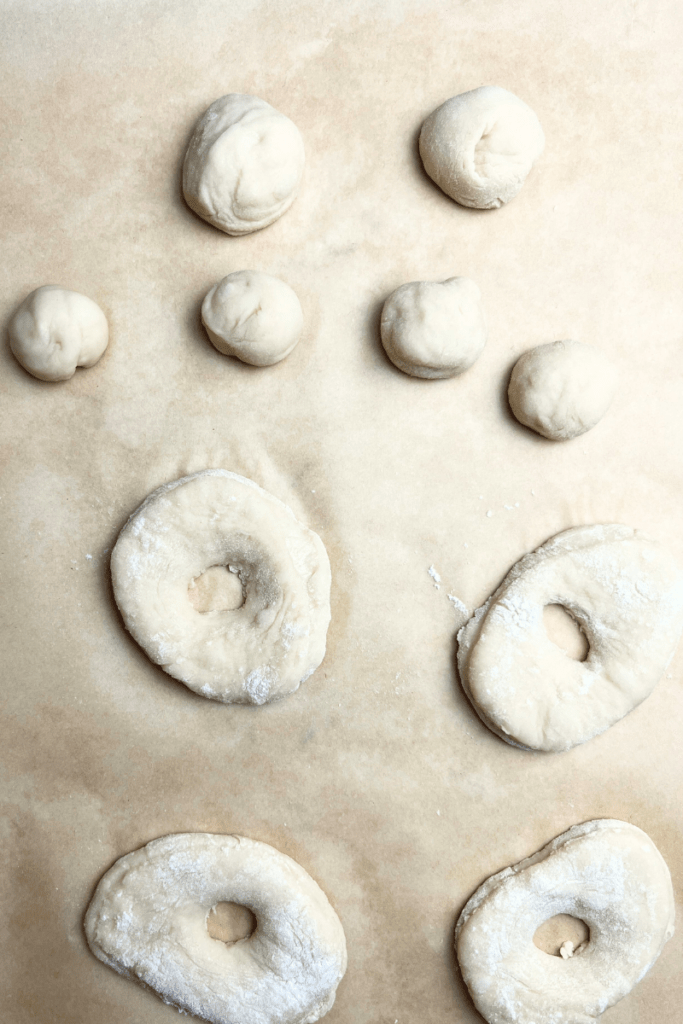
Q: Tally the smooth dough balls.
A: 6